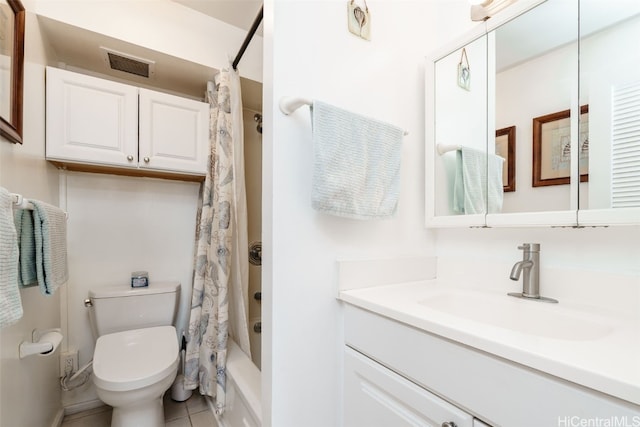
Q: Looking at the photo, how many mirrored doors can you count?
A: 3